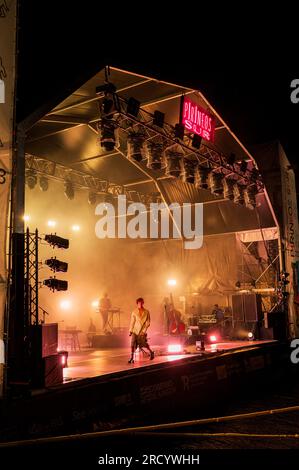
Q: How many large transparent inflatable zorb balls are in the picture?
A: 0